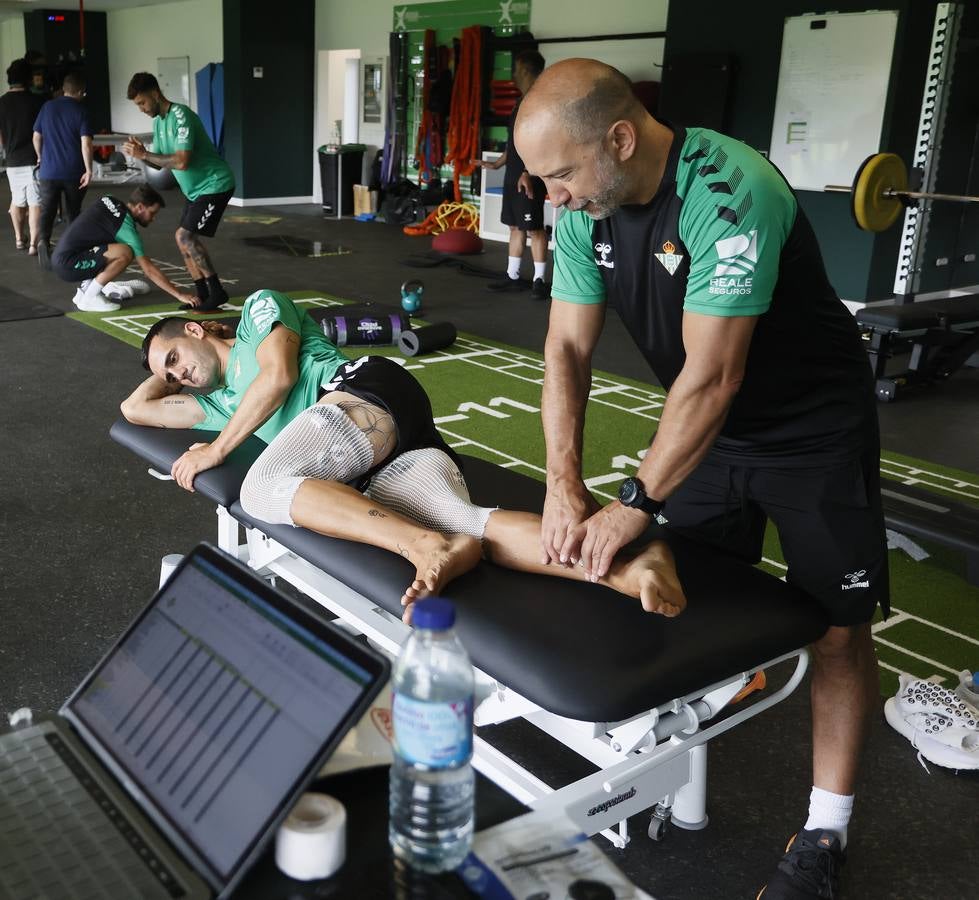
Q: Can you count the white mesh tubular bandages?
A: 2